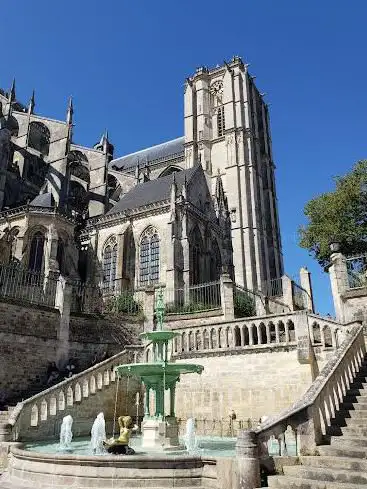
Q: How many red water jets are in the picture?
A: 0